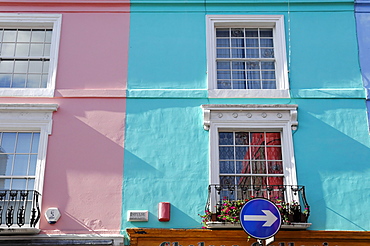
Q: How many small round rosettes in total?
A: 5